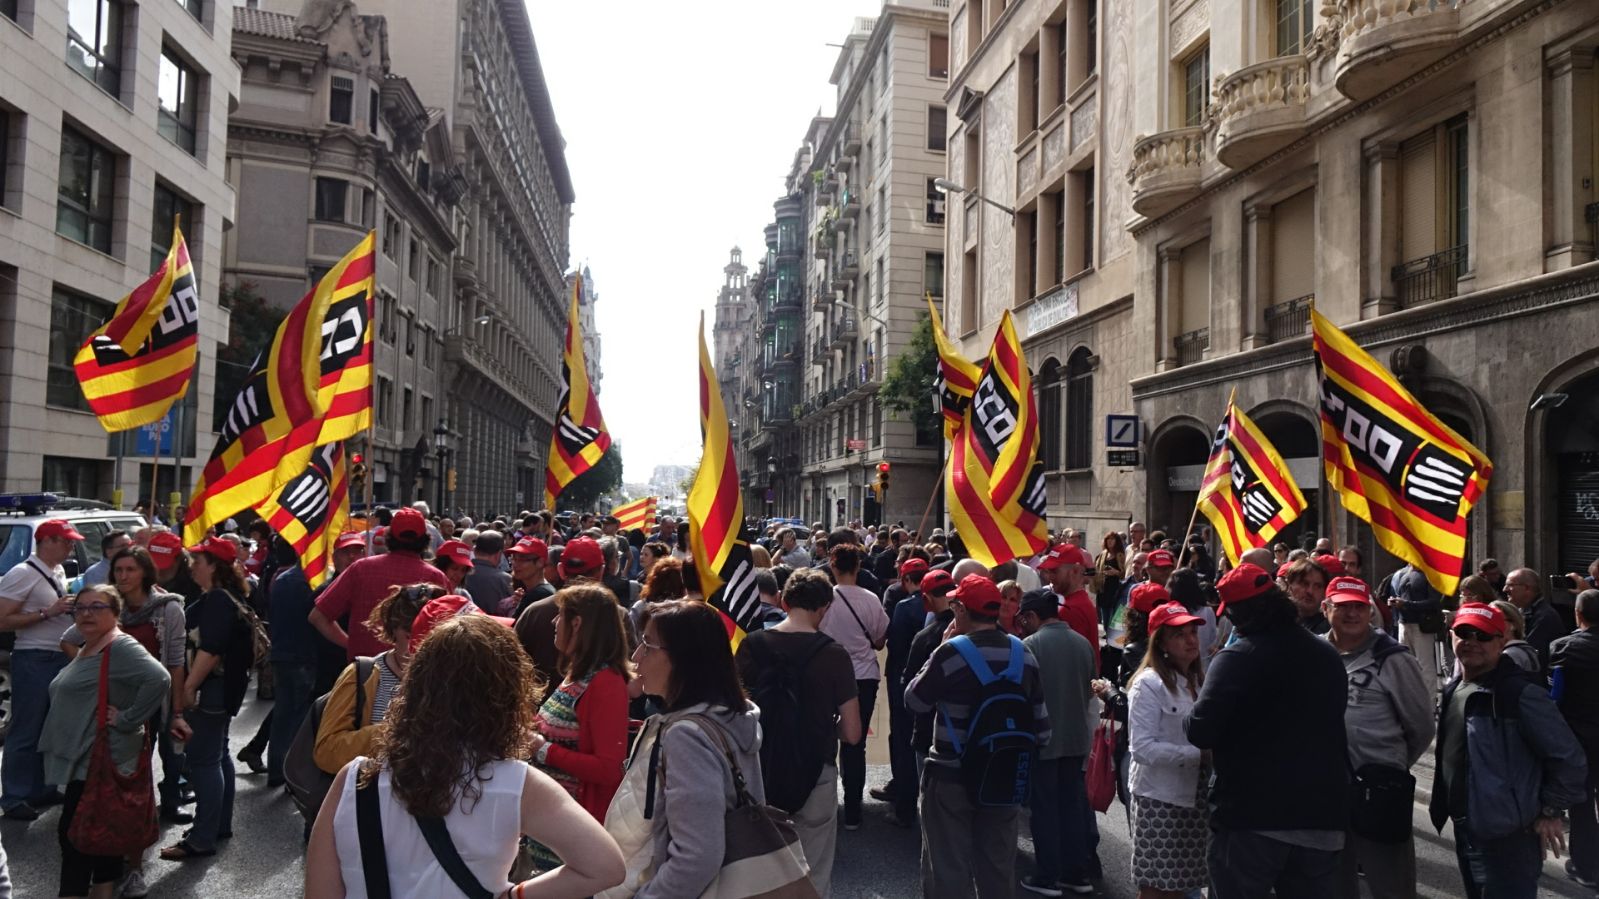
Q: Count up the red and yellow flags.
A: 10